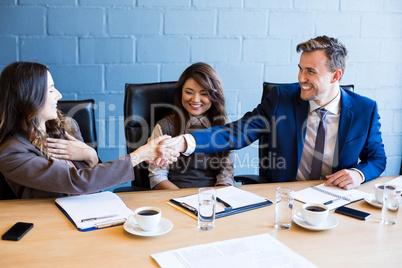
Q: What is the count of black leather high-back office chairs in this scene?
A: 3